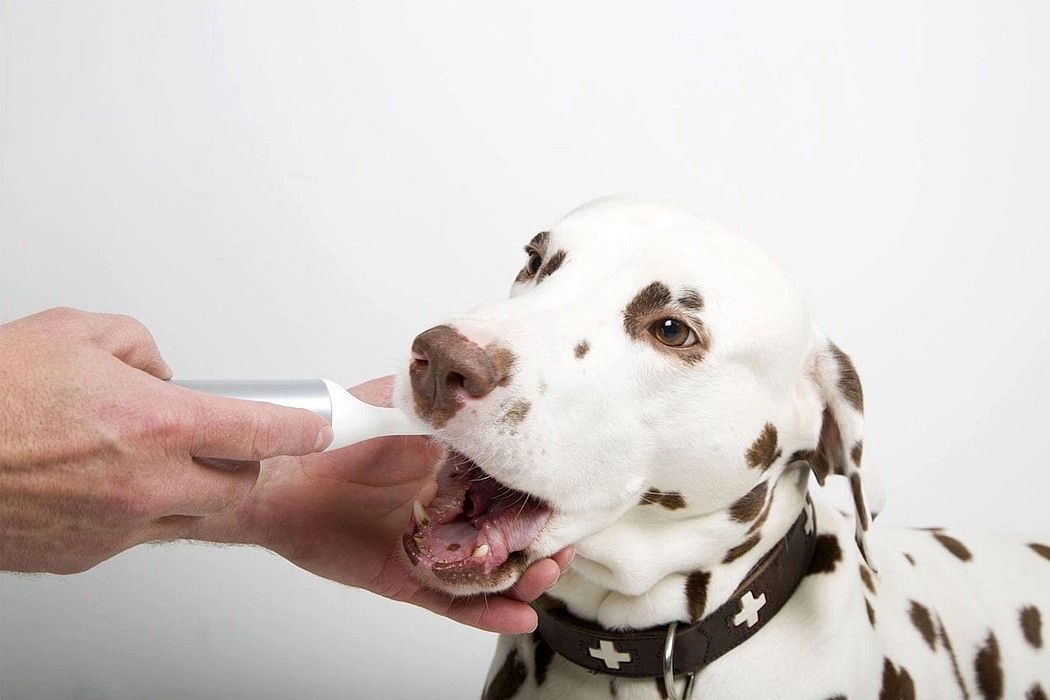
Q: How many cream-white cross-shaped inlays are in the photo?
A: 3